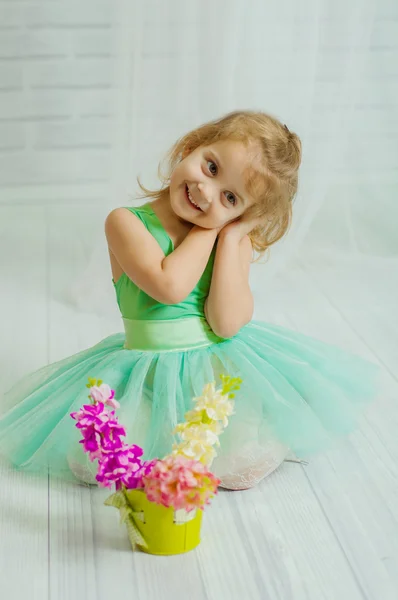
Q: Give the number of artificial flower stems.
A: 3